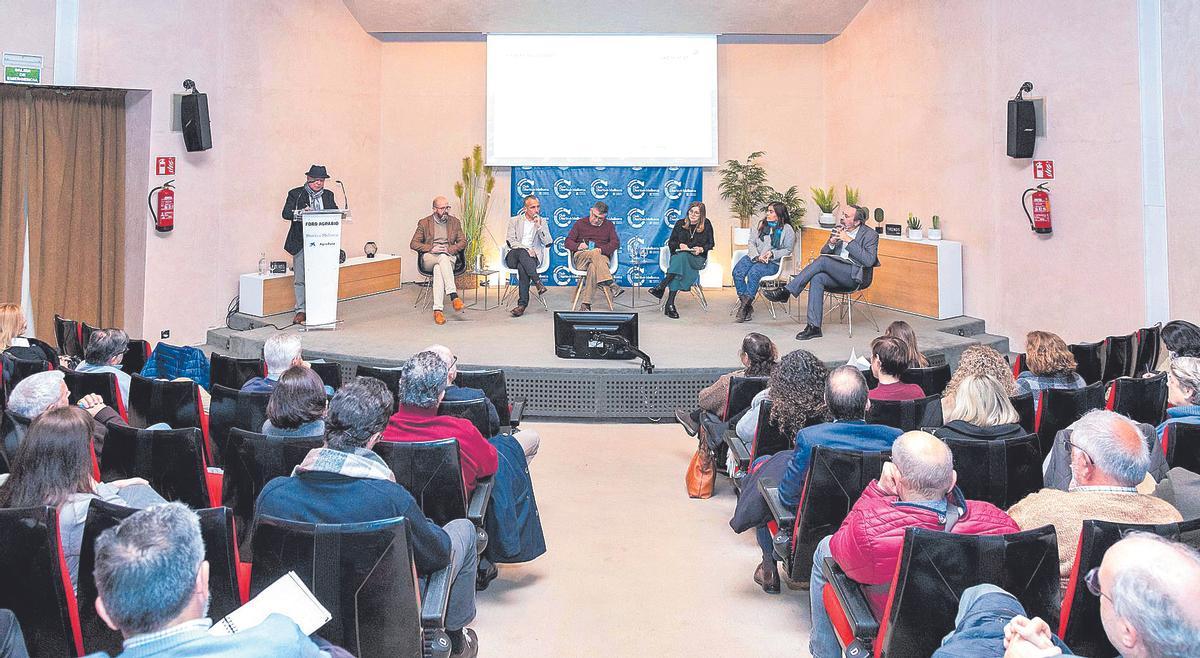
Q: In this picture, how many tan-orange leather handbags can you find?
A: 1